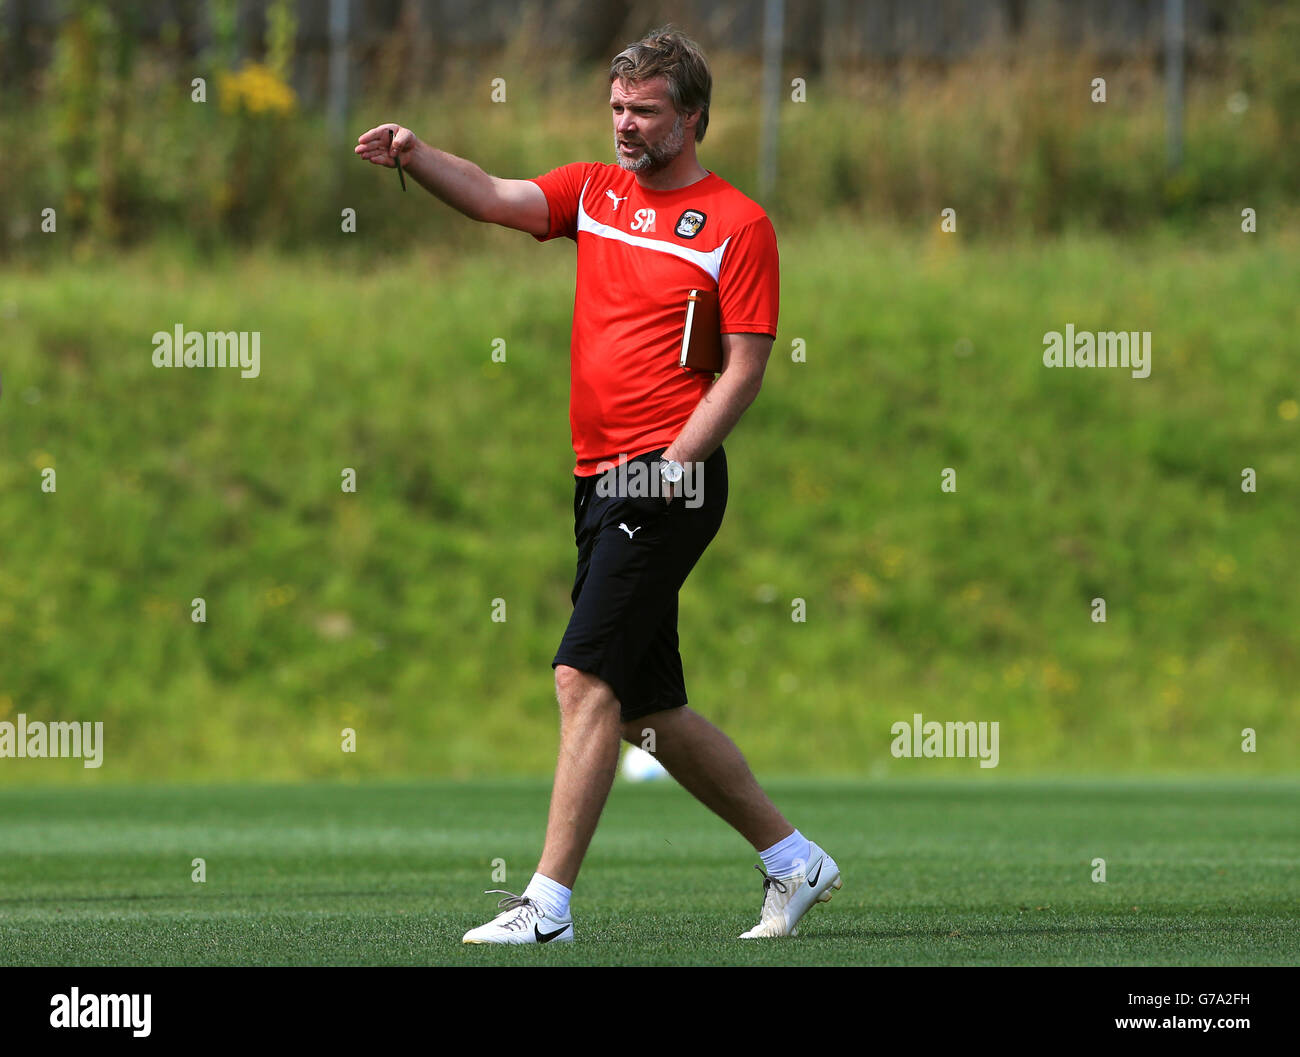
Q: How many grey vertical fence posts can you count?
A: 3